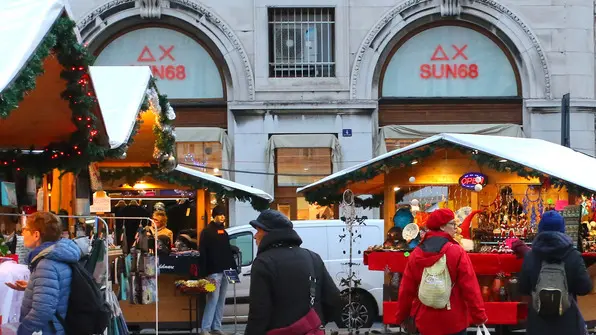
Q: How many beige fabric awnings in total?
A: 3